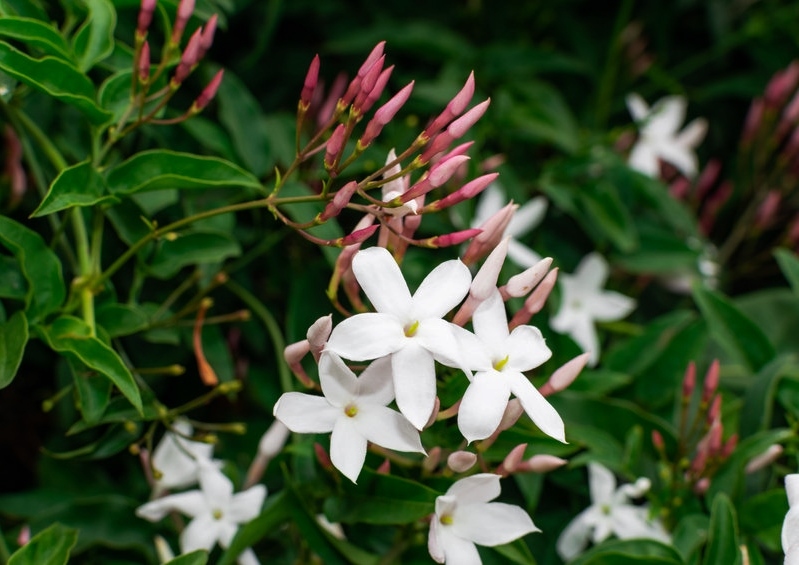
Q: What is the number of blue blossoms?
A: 0